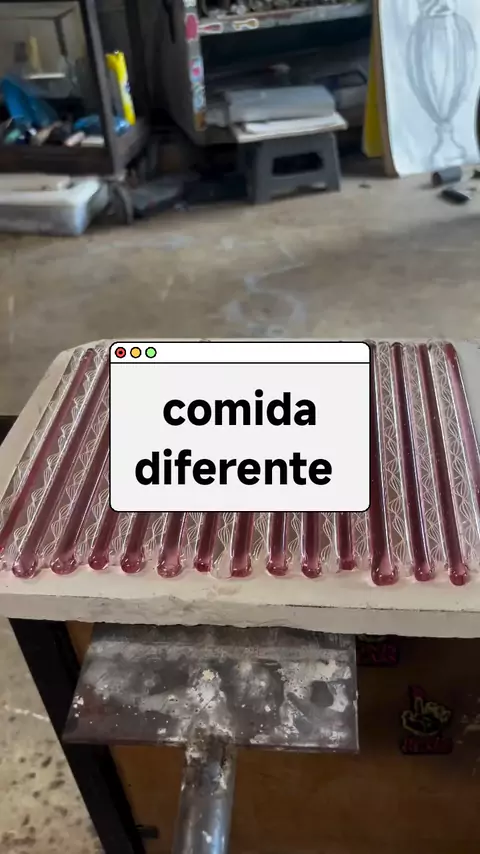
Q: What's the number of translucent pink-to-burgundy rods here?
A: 15